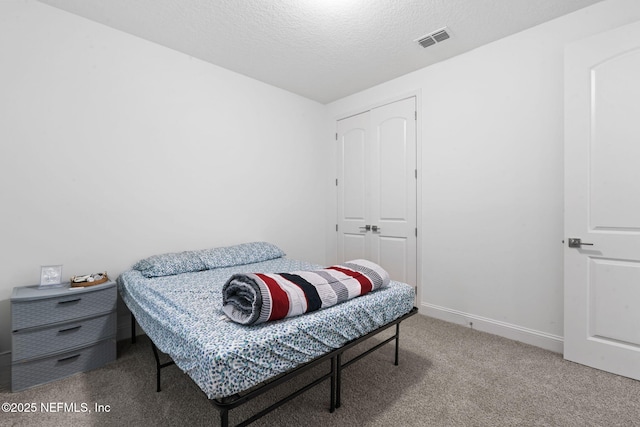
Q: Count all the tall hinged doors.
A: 3